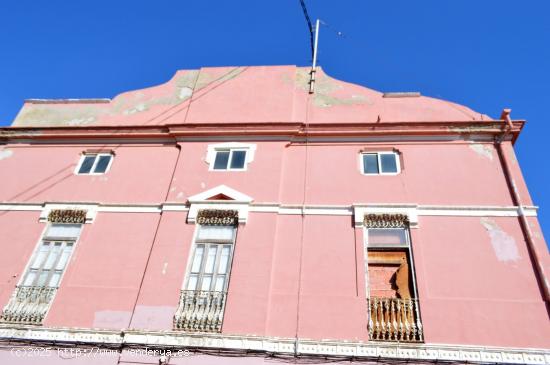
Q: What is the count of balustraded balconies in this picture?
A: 3